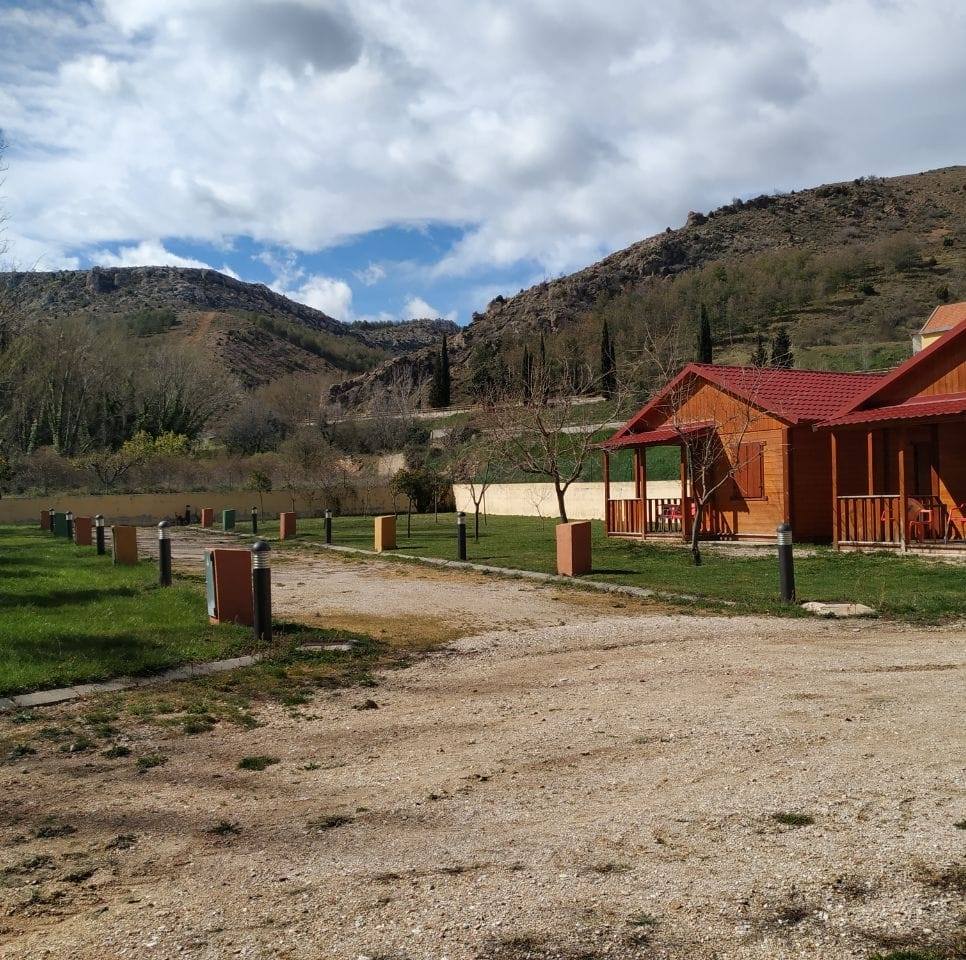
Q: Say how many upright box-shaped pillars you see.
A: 10